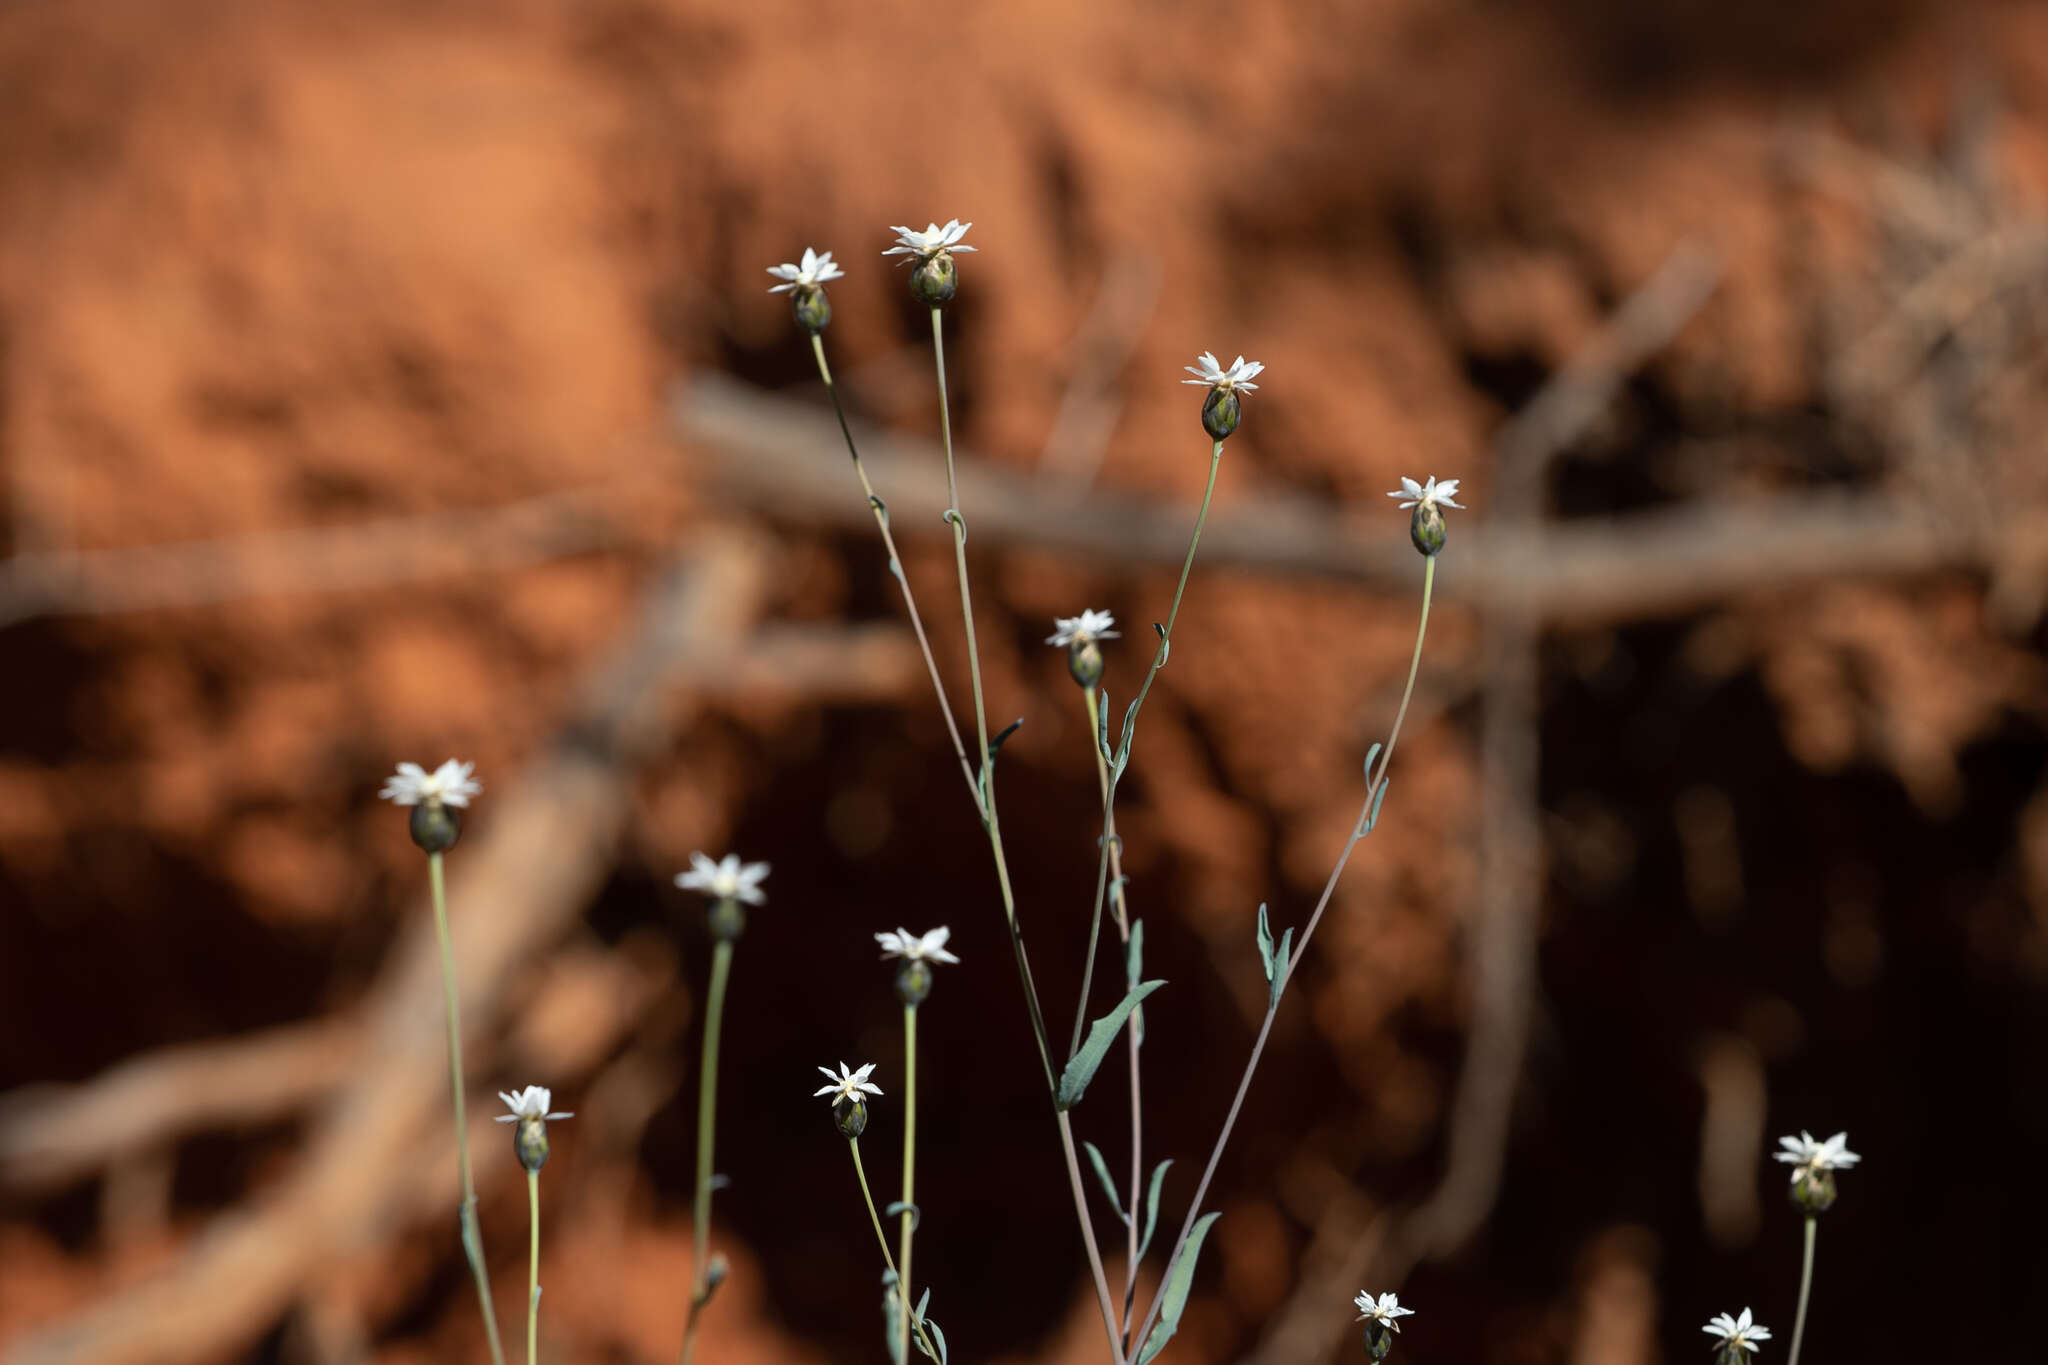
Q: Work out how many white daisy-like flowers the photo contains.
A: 13